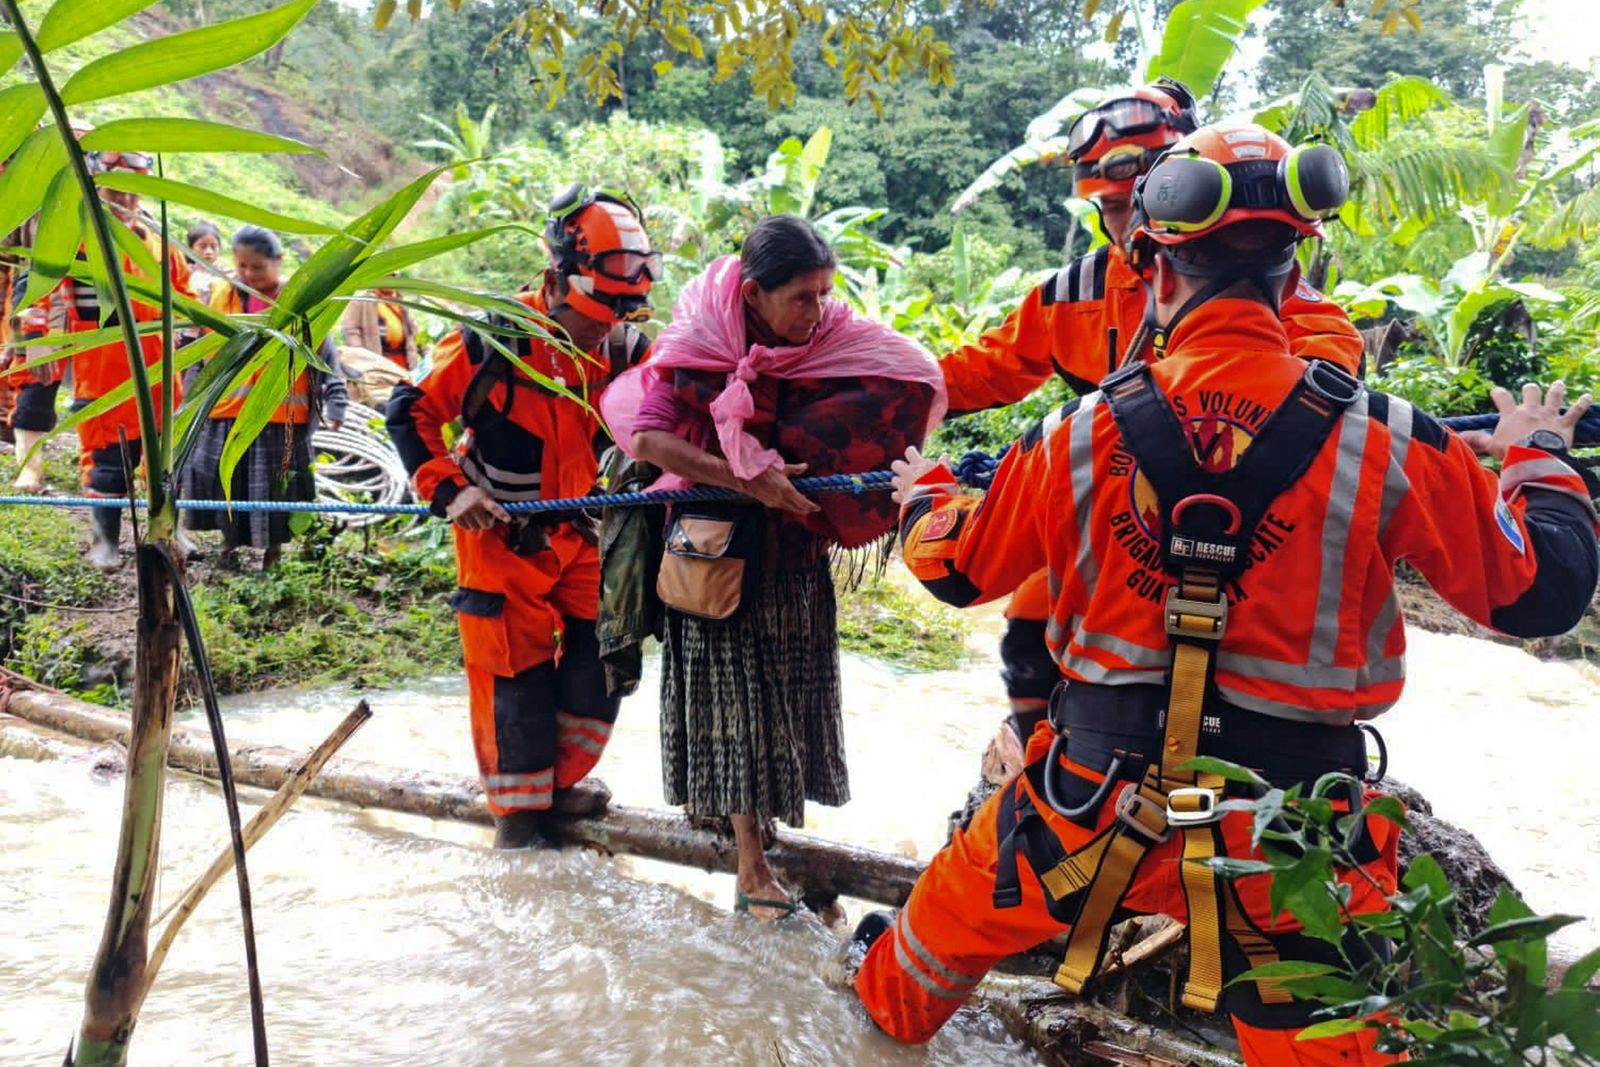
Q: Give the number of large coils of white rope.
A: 1